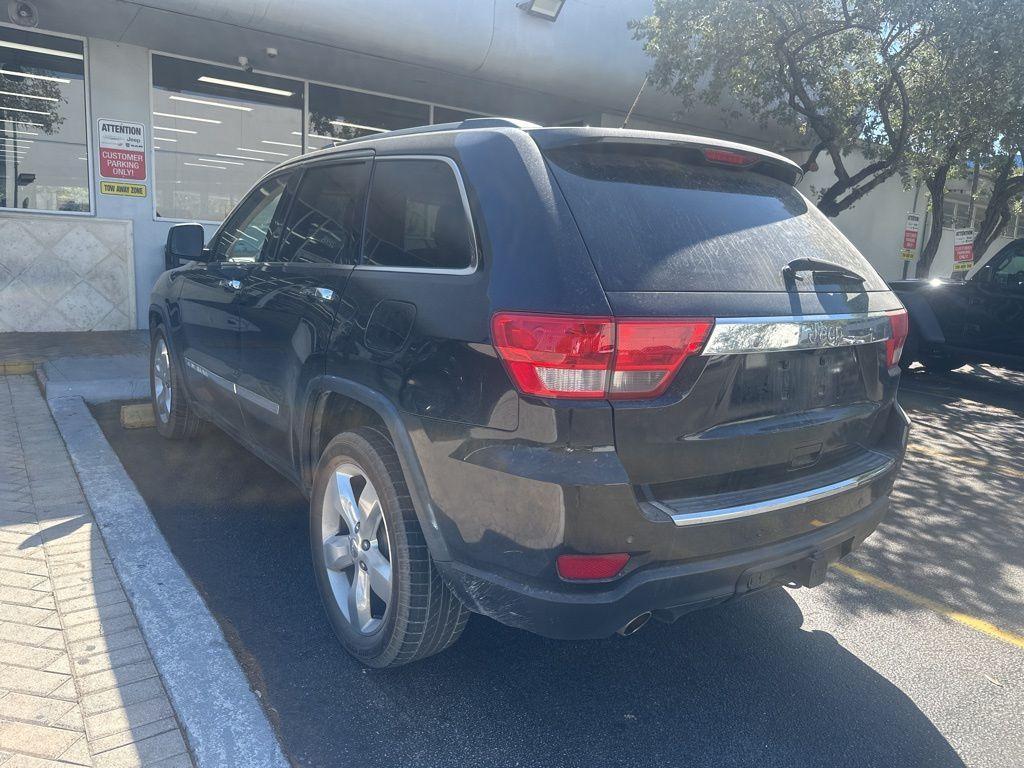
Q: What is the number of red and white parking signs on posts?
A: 2